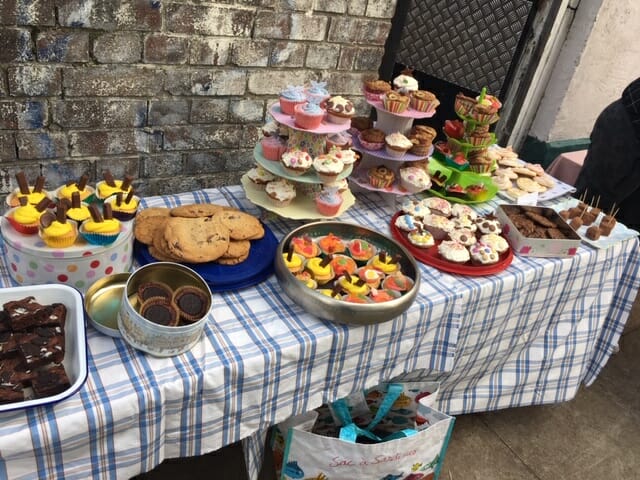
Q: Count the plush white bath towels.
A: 0